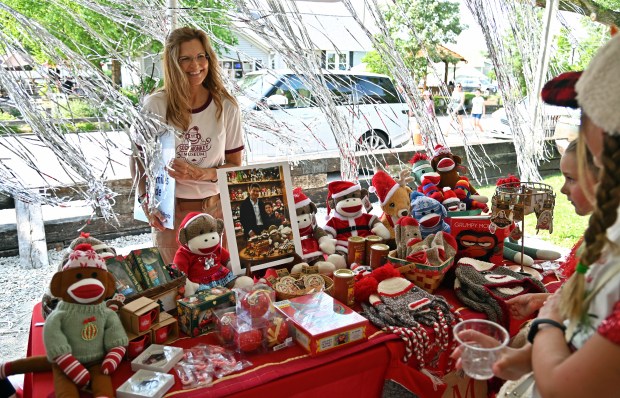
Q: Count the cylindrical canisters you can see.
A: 4